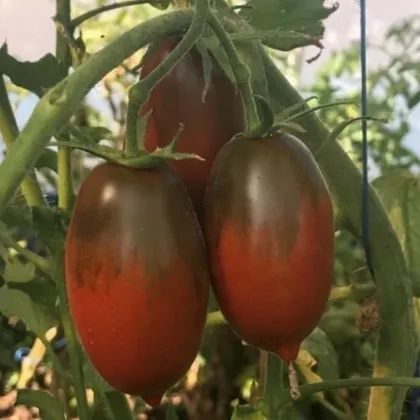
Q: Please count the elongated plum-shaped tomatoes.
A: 3